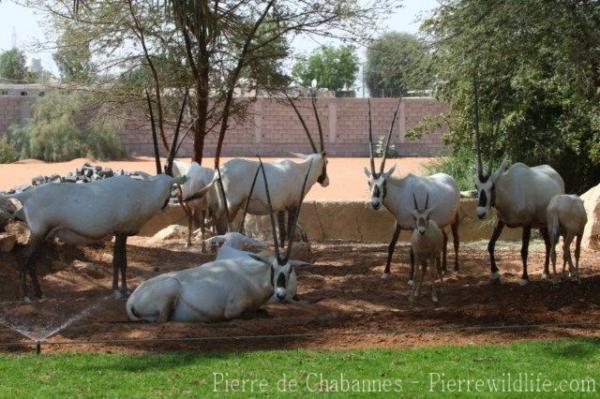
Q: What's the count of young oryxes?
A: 2